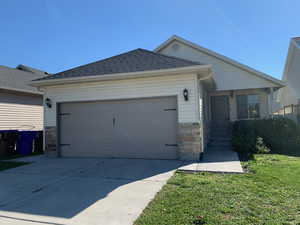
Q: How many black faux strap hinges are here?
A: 4